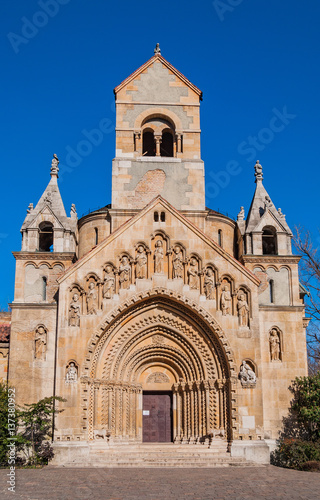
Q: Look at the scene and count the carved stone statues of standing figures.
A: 13